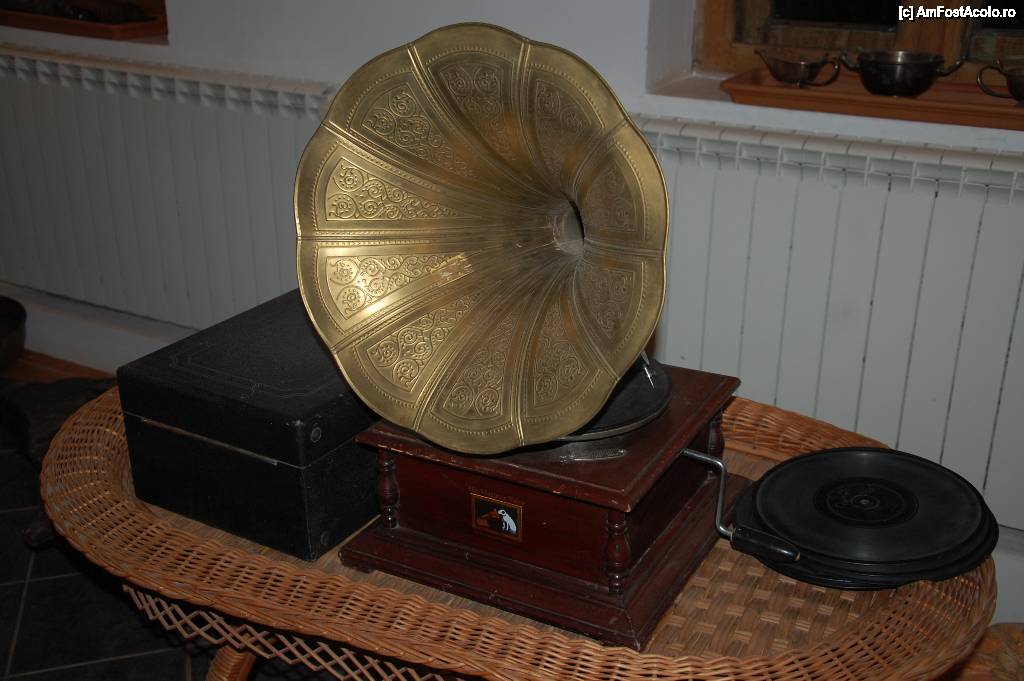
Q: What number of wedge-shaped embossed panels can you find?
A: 10